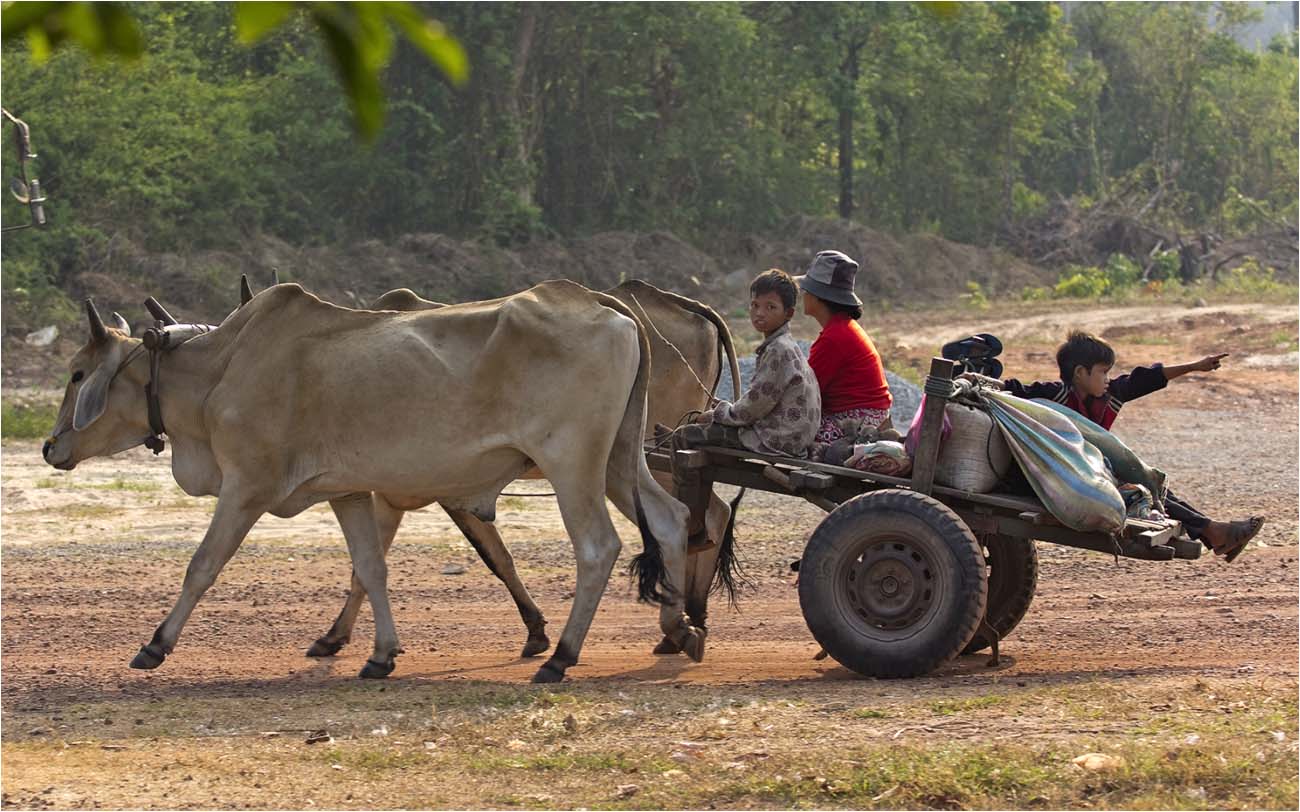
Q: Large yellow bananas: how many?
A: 0